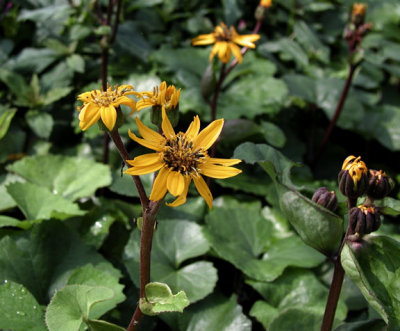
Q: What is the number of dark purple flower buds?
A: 4